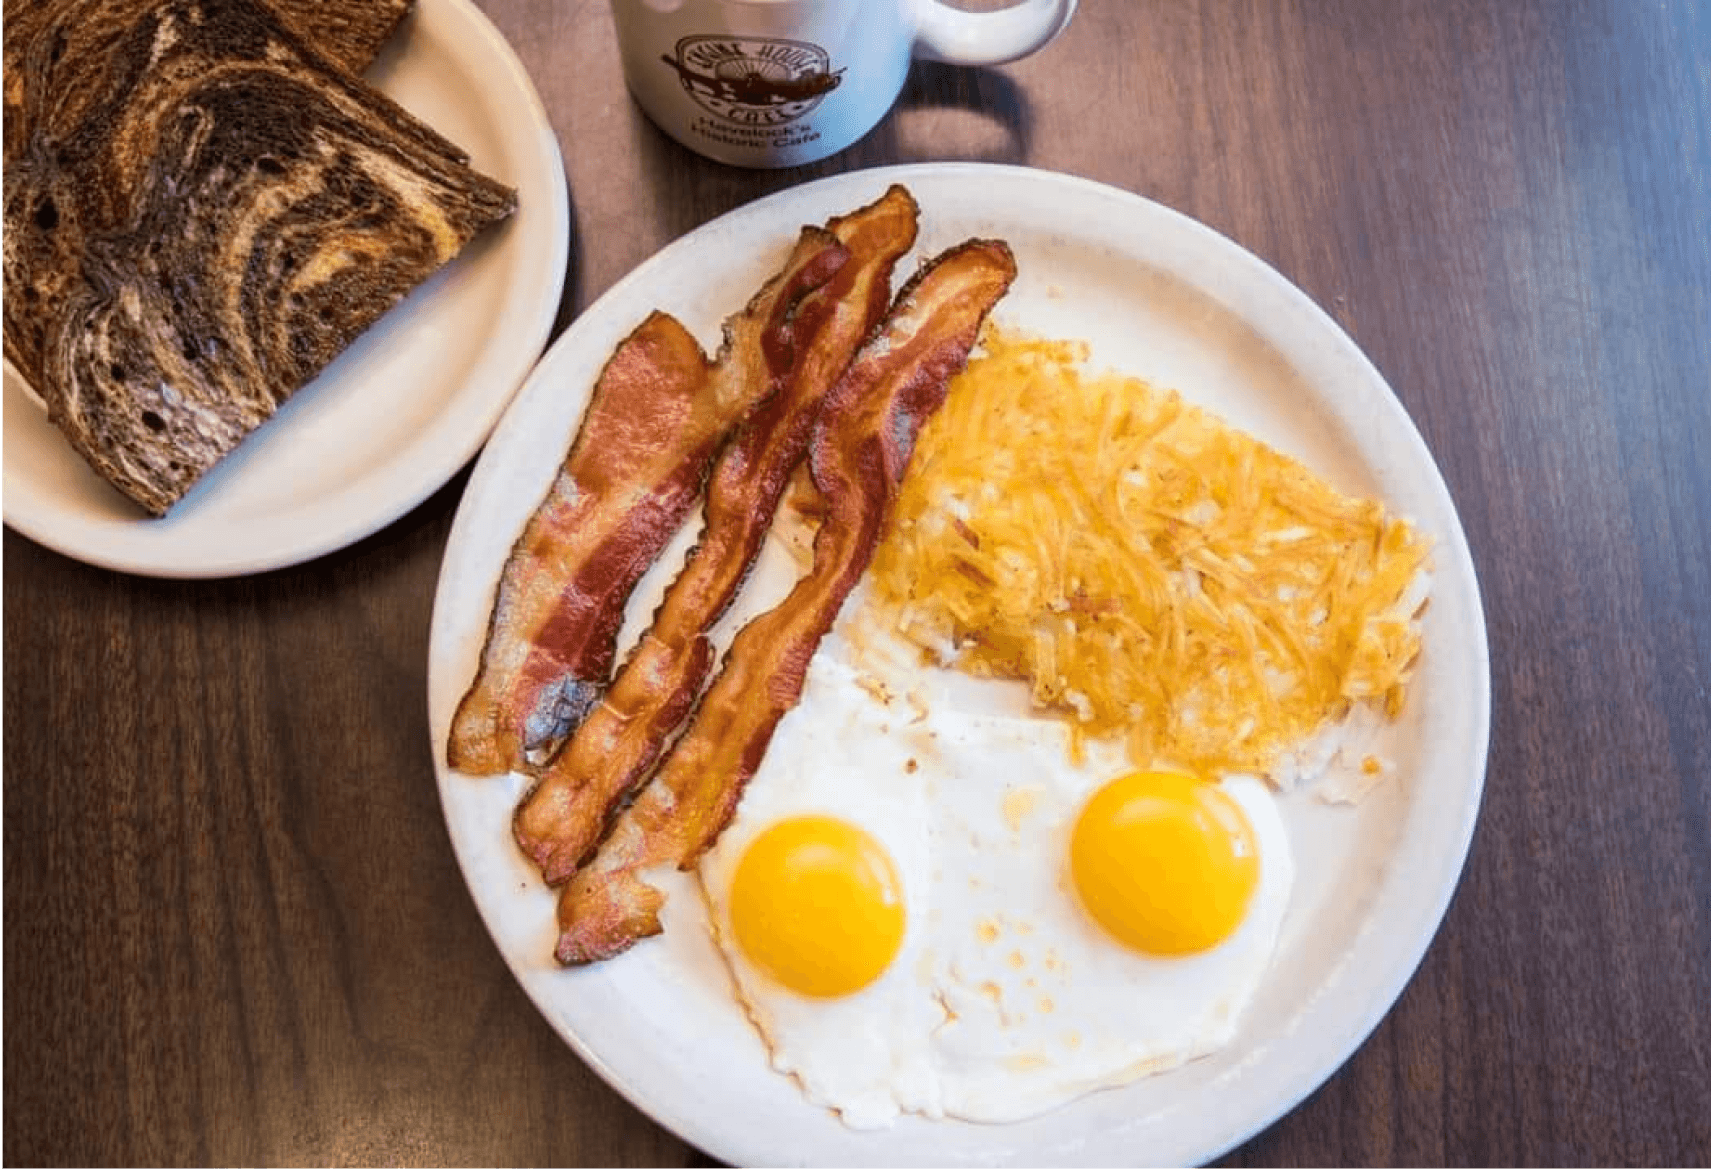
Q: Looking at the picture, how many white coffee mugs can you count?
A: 1